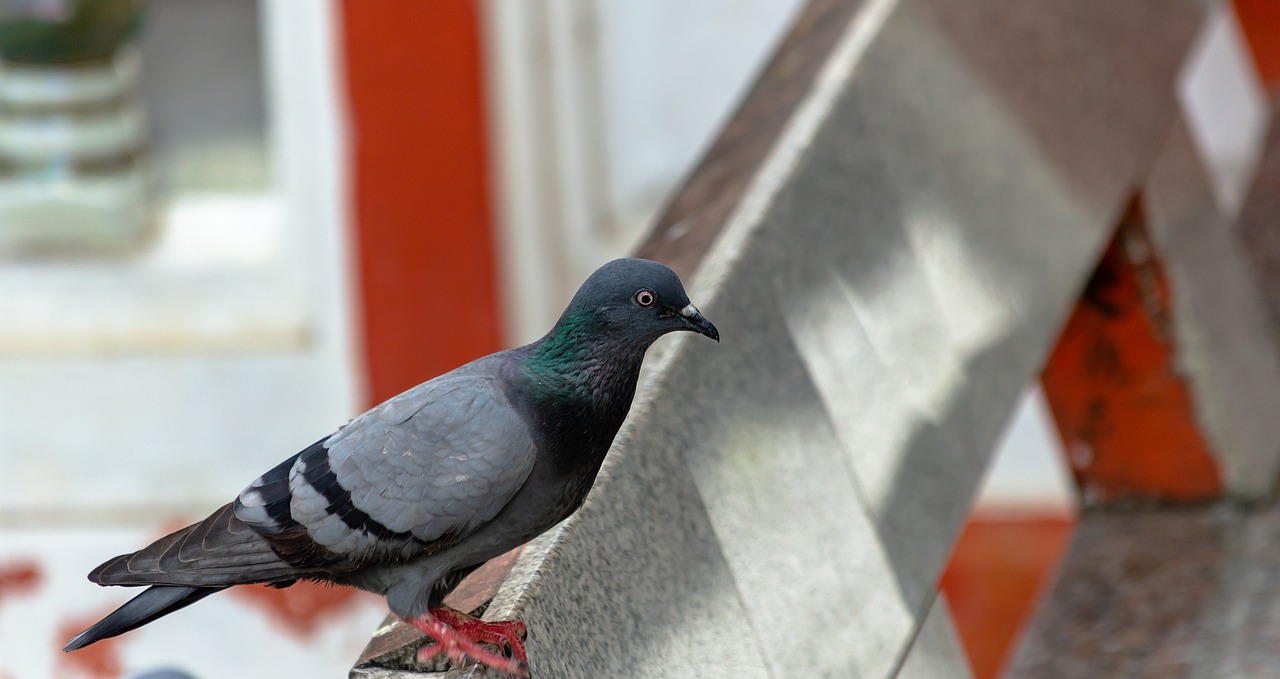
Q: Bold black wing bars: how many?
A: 2